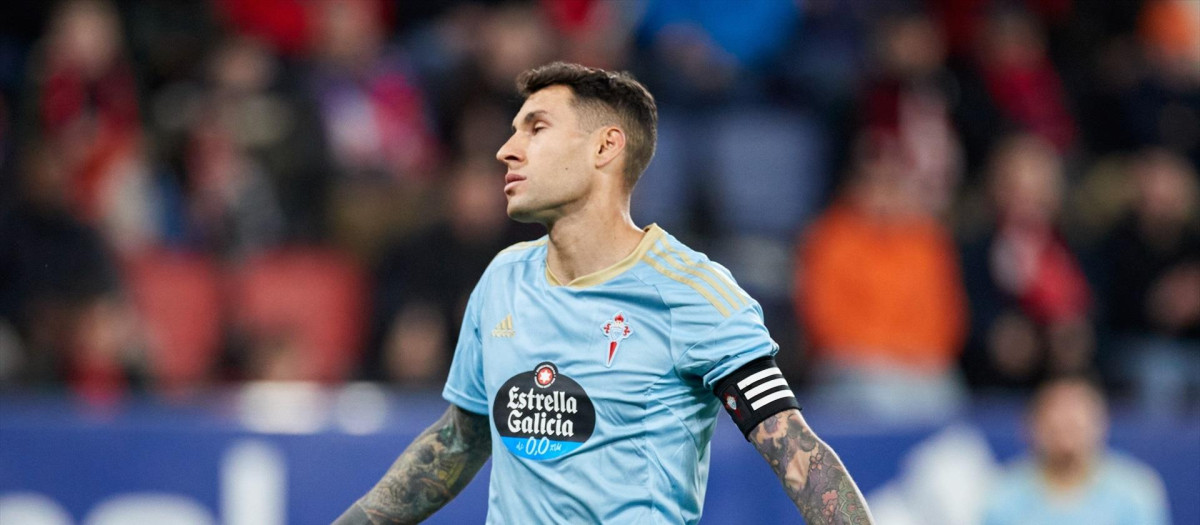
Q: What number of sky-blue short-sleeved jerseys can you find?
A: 2